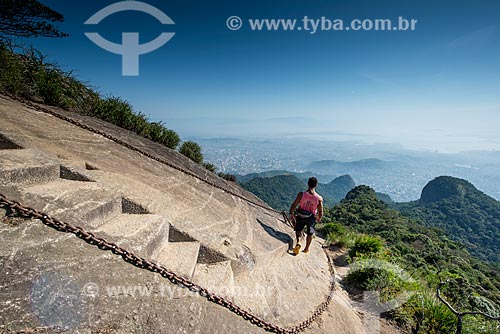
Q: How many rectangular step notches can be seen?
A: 5